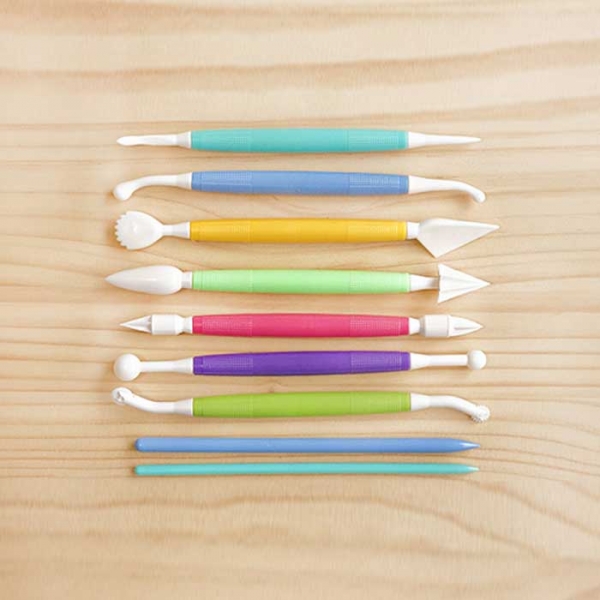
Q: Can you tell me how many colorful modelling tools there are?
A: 9